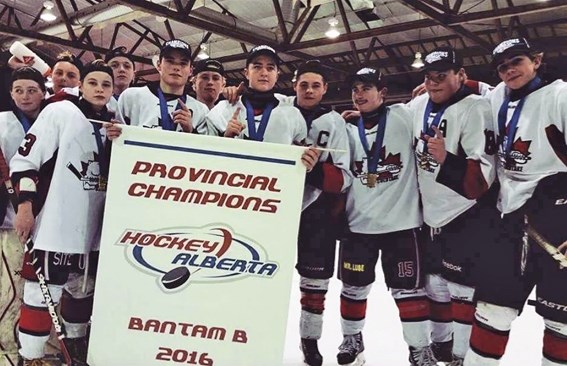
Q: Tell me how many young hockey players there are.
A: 11